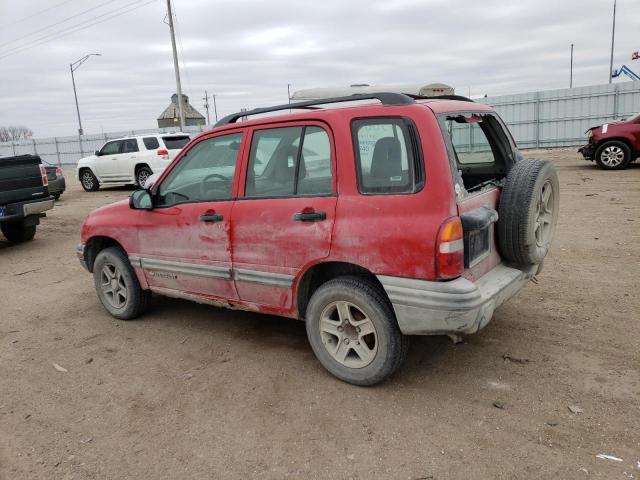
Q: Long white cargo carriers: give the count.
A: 1